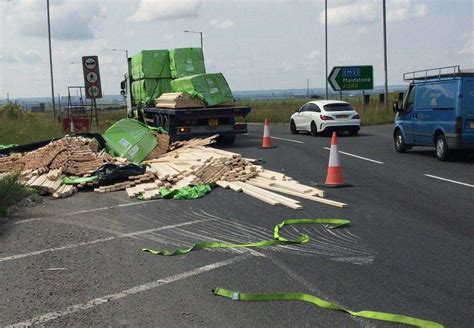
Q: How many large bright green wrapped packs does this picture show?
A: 5